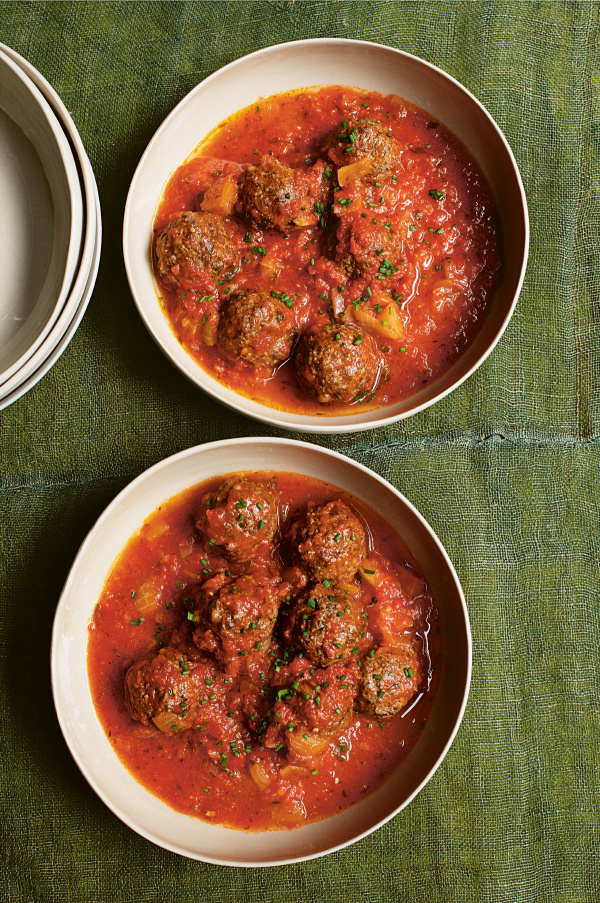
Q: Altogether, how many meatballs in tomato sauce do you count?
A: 13